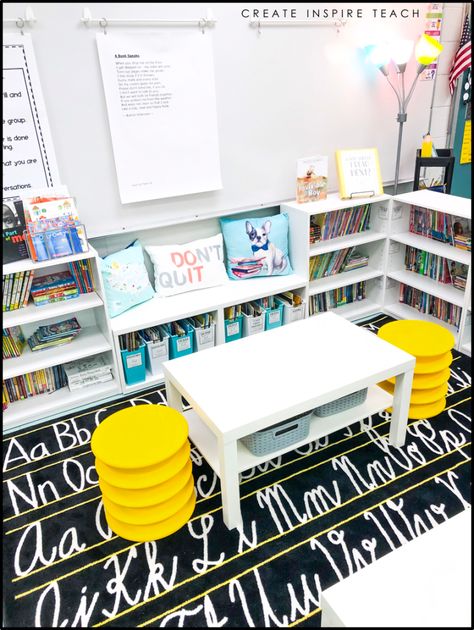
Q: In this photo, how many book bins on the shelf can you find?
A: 8